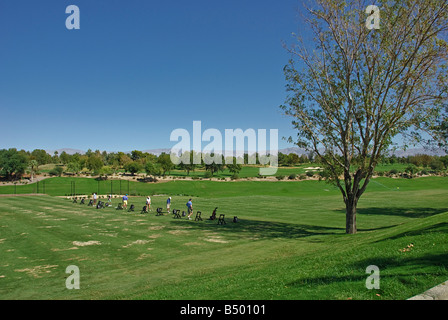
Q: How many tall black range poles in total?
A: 9